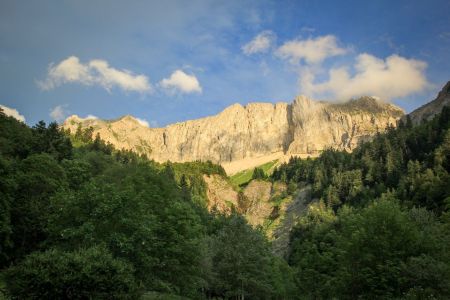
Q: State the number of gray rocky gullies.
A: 1